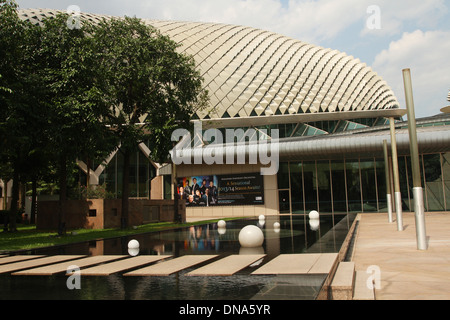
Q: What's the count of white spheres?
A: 6